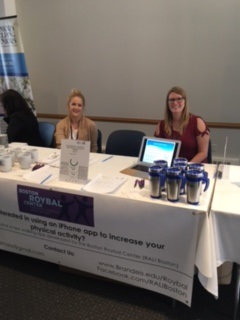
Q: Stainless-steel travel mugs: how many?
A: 7